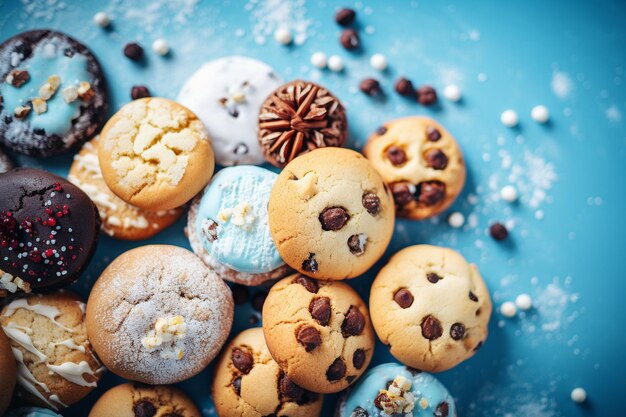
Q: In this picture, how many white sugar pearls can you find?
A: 14